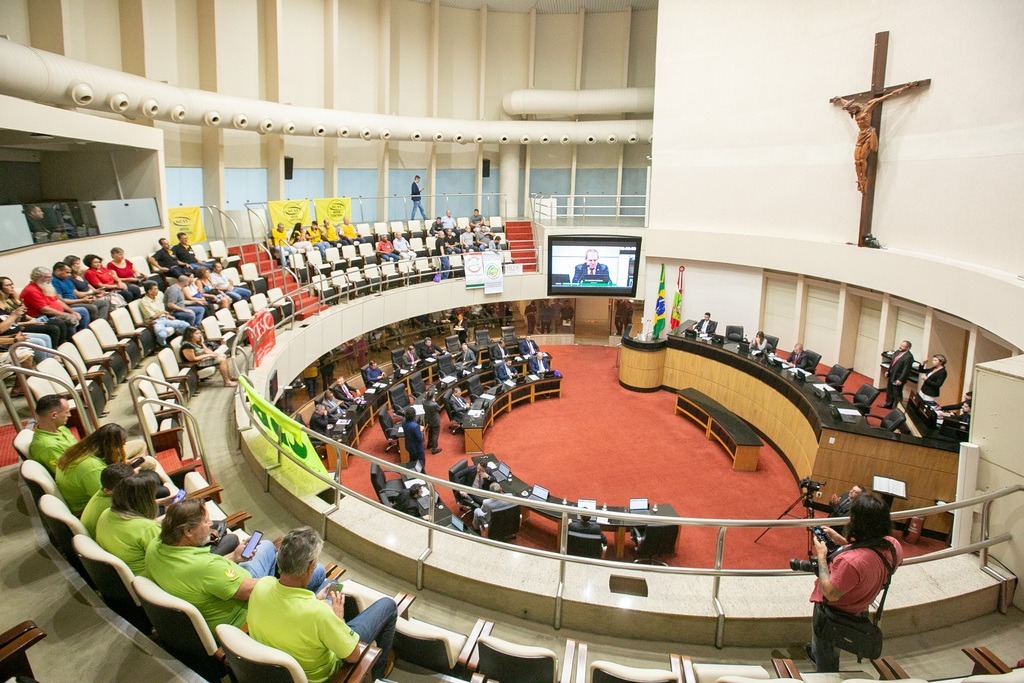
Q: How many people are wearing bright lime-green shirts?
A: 6